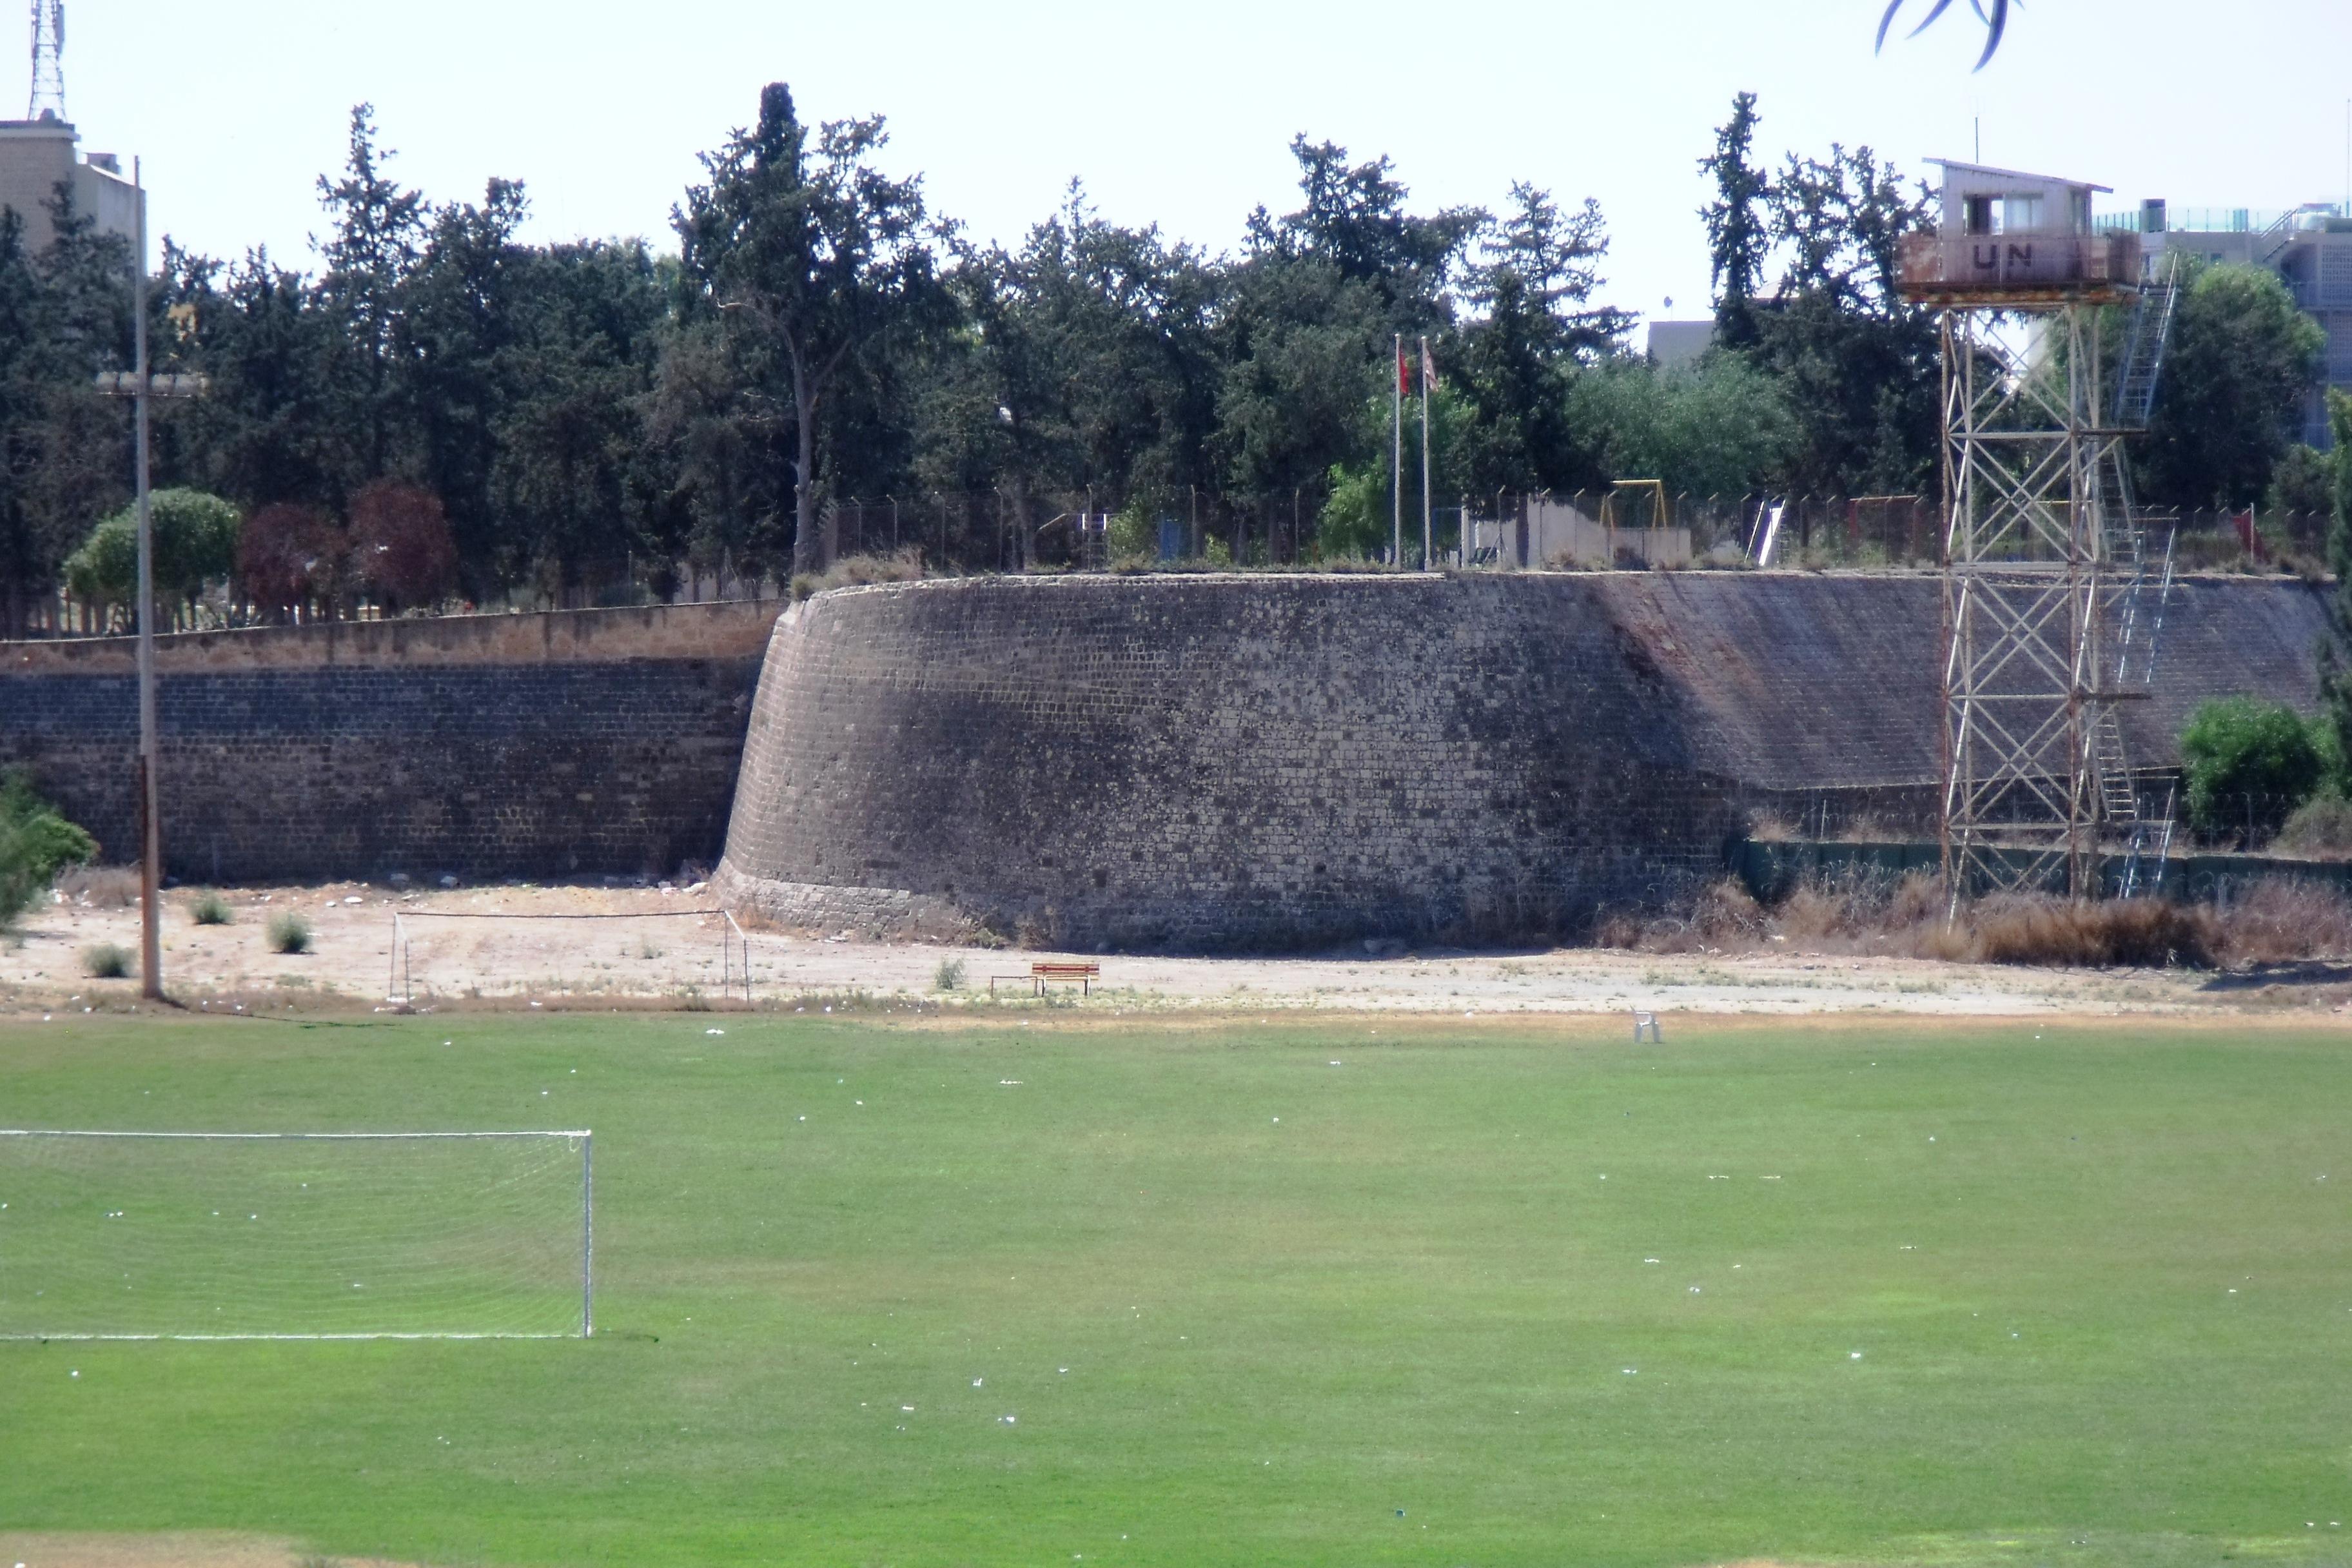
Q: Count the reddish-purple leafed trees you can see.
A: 2